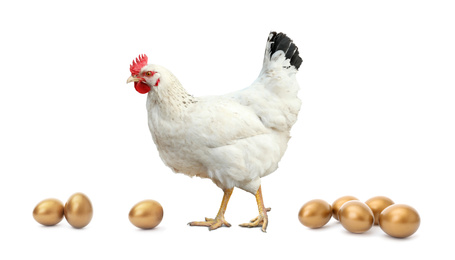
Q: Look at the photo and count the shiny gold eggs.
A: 8